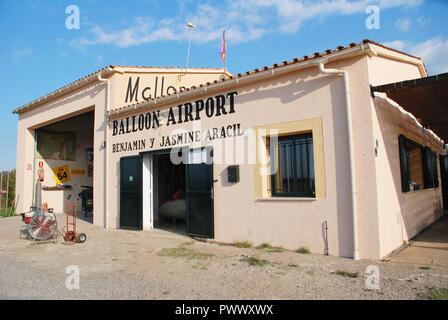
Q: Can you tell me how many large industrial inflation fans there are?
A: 1